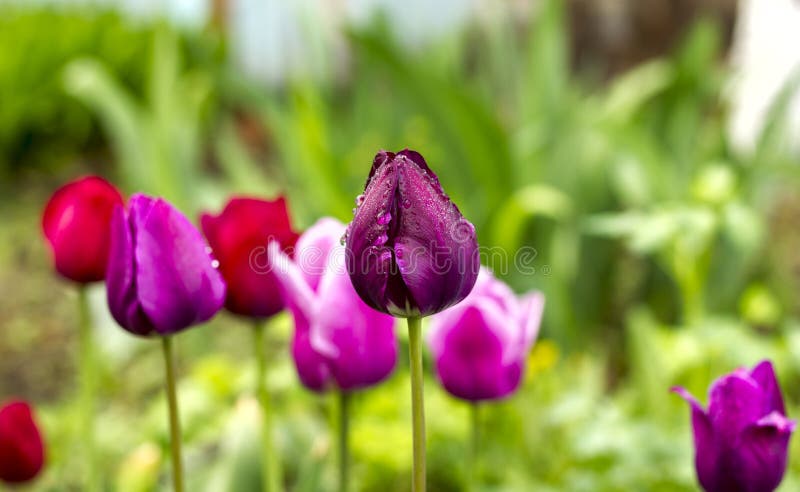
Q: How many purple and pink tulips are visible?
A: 5